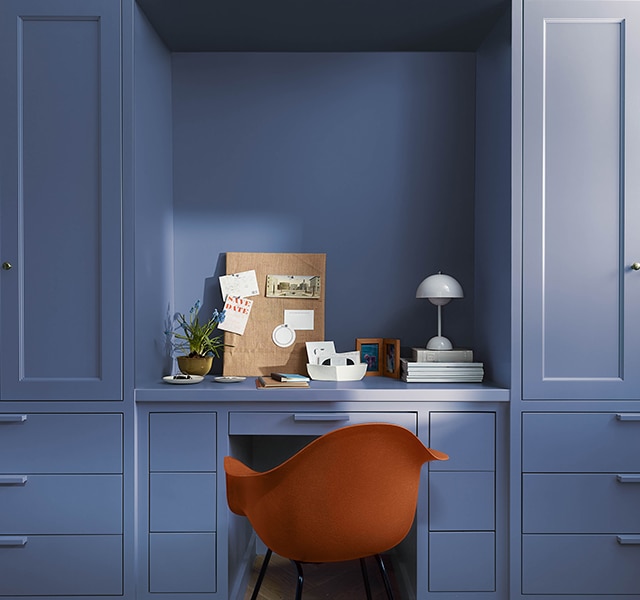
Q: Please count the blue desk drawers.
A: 7